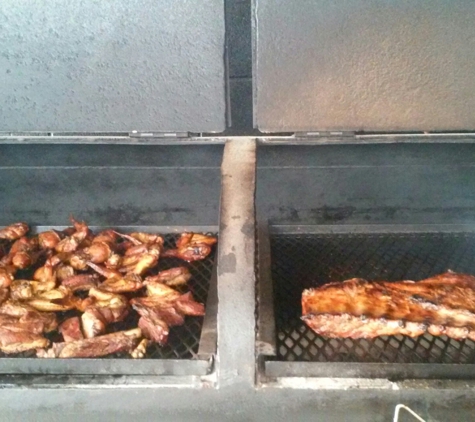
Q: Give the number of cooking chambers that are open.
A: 2